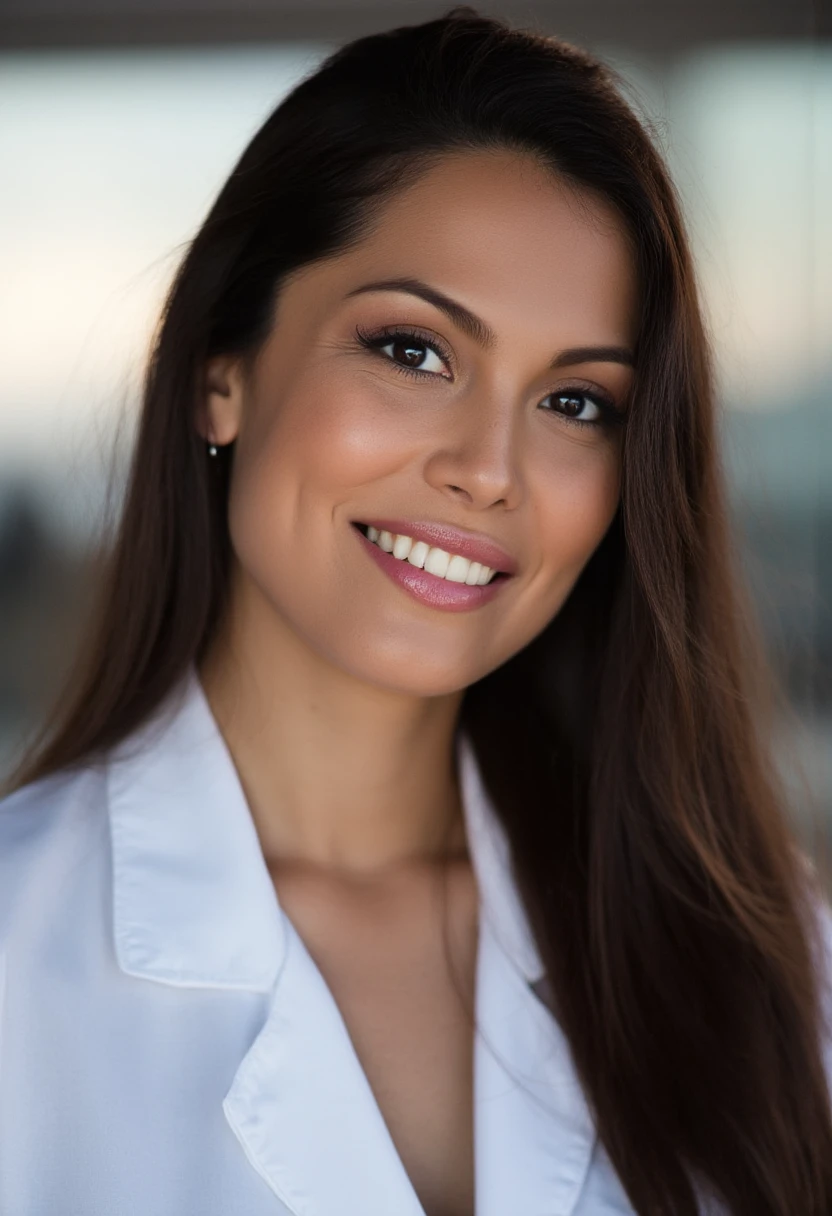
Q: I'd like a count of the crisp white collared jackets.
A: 1